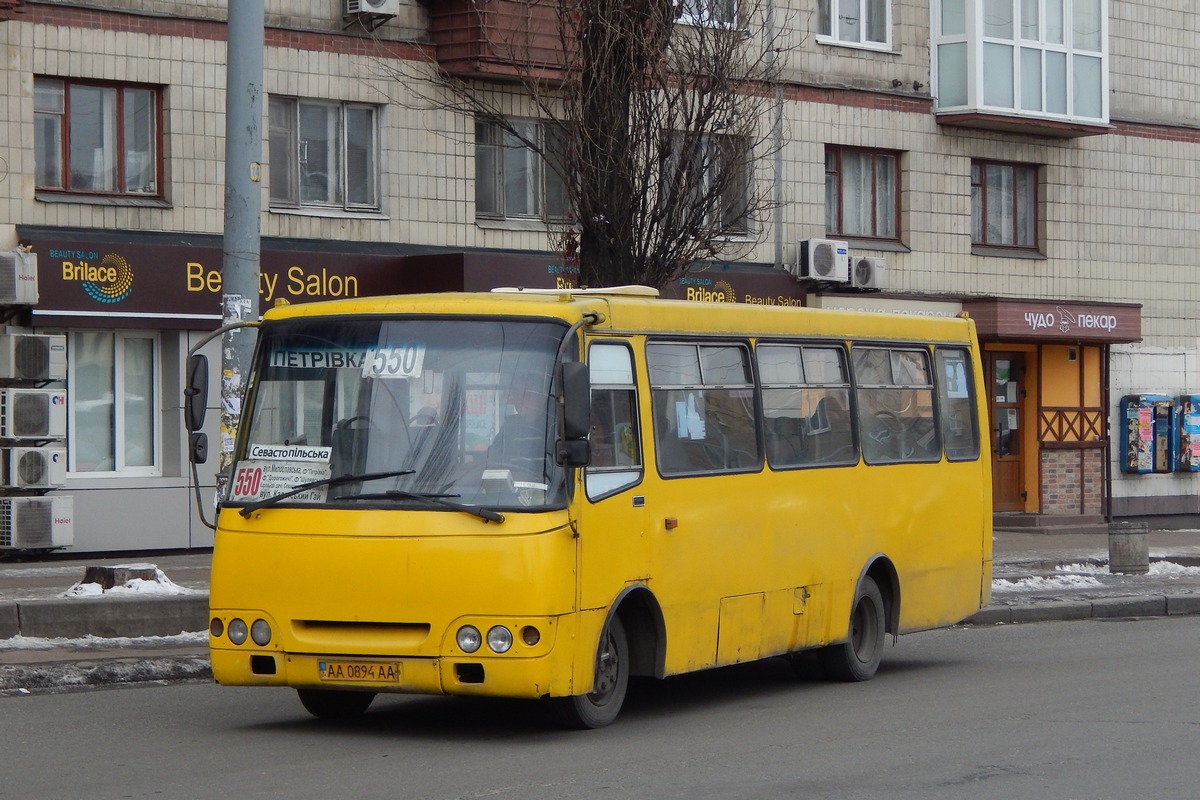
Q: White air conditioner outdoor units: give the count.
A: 8